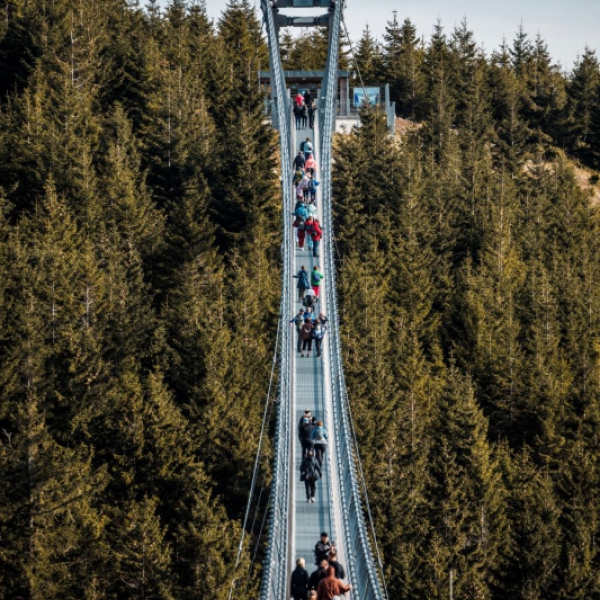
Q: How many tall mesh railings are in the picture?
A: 2